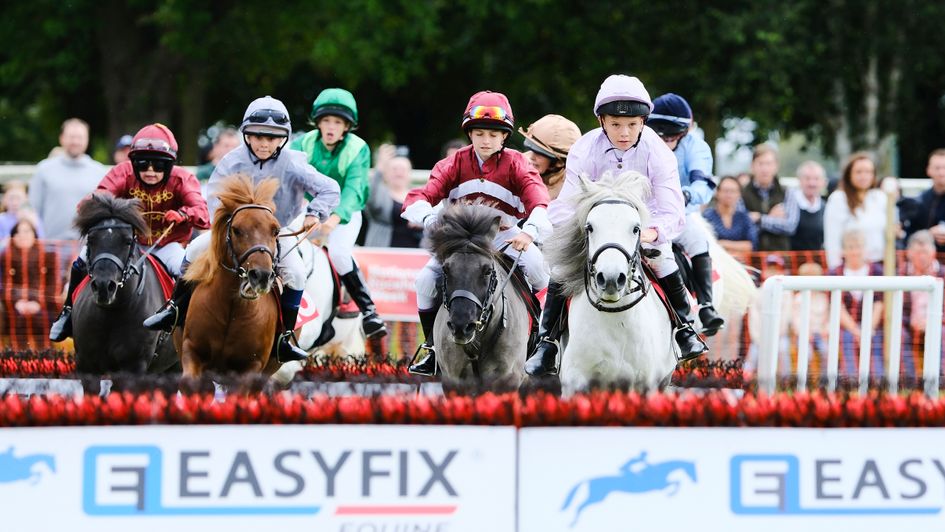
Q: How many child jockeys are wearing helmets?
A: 7